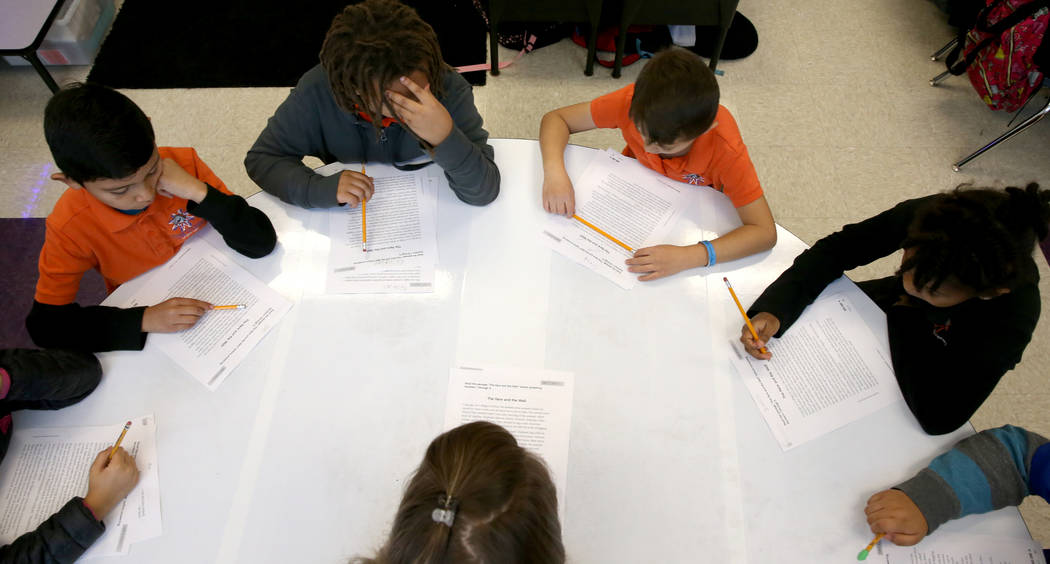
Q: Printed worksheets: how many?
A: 7